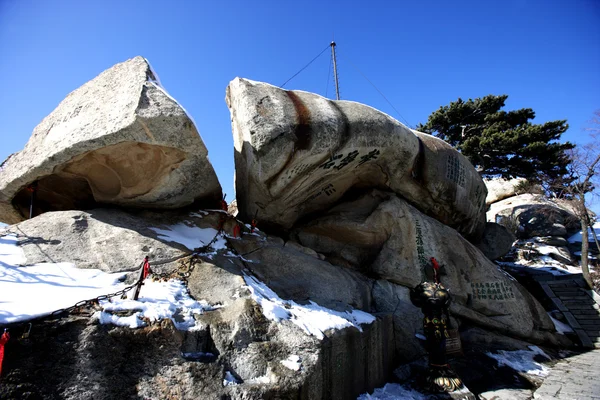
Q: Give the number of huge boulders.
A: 2